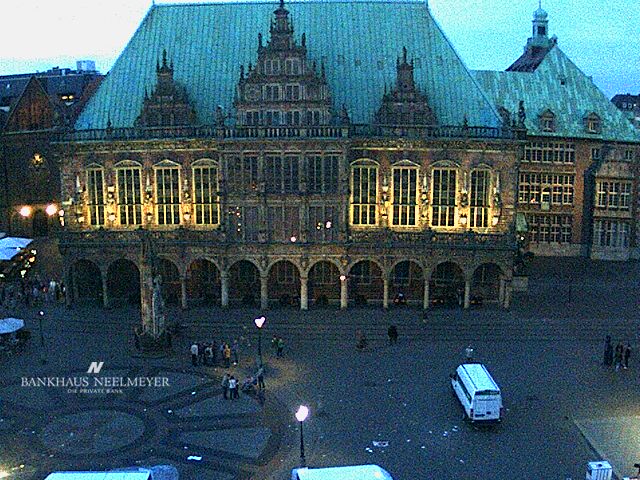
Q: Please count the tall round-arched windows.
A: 8